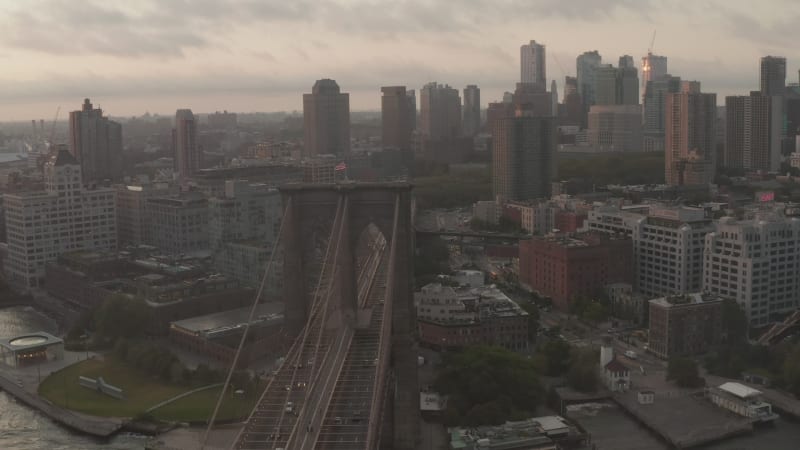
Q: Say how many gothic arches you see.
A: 2